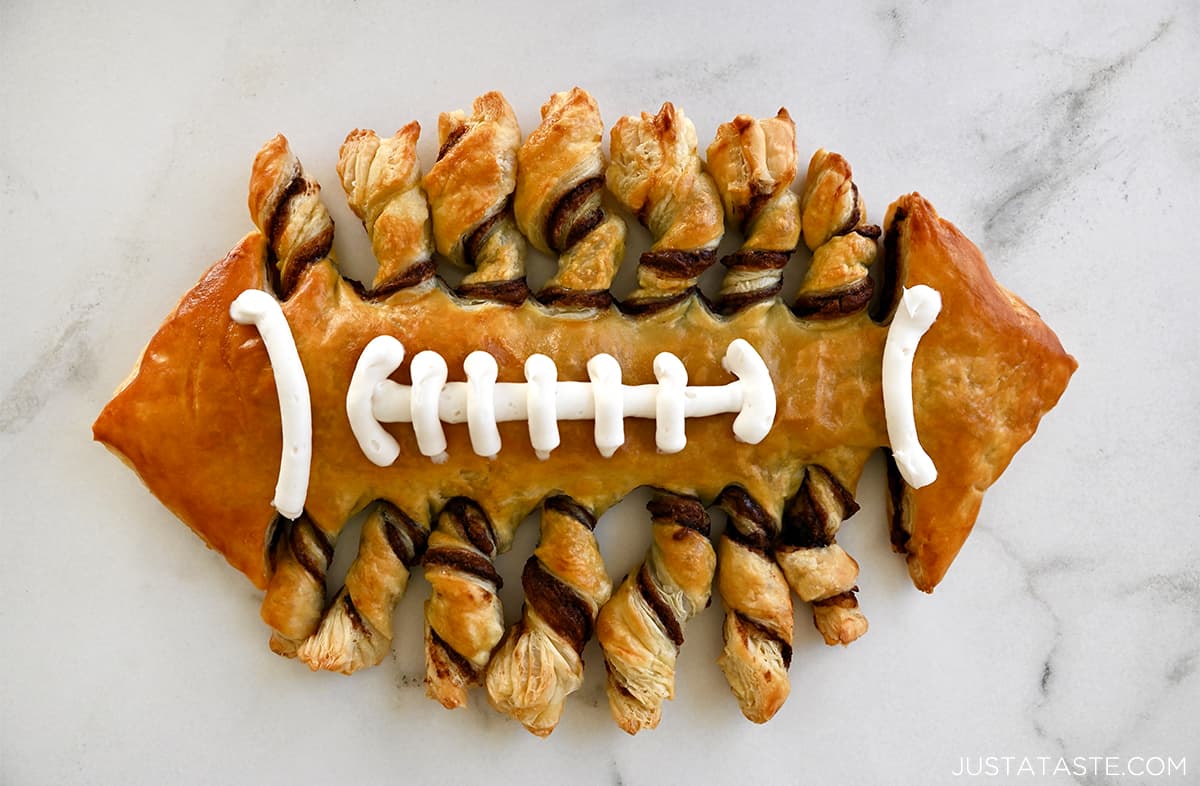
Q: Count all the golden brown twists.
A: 14